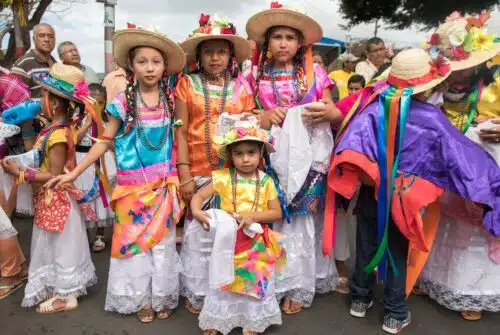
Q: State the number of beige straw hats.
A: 7